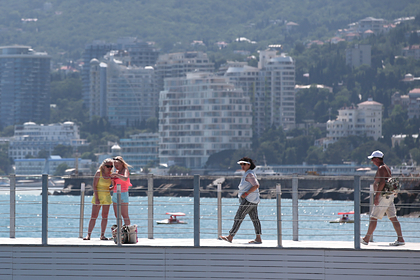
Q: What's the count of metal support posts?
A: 11